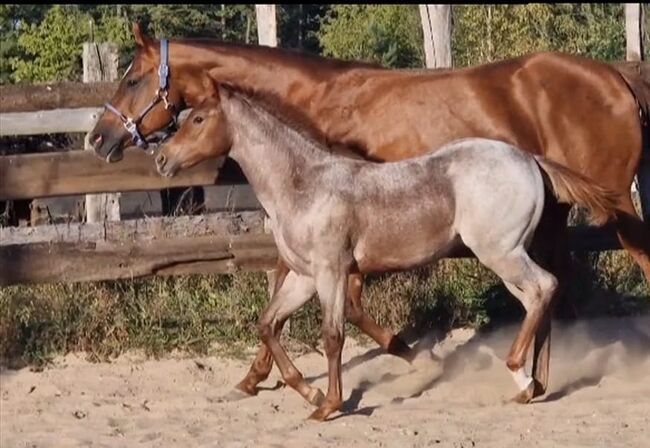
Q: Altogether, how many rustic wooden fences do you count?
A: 1